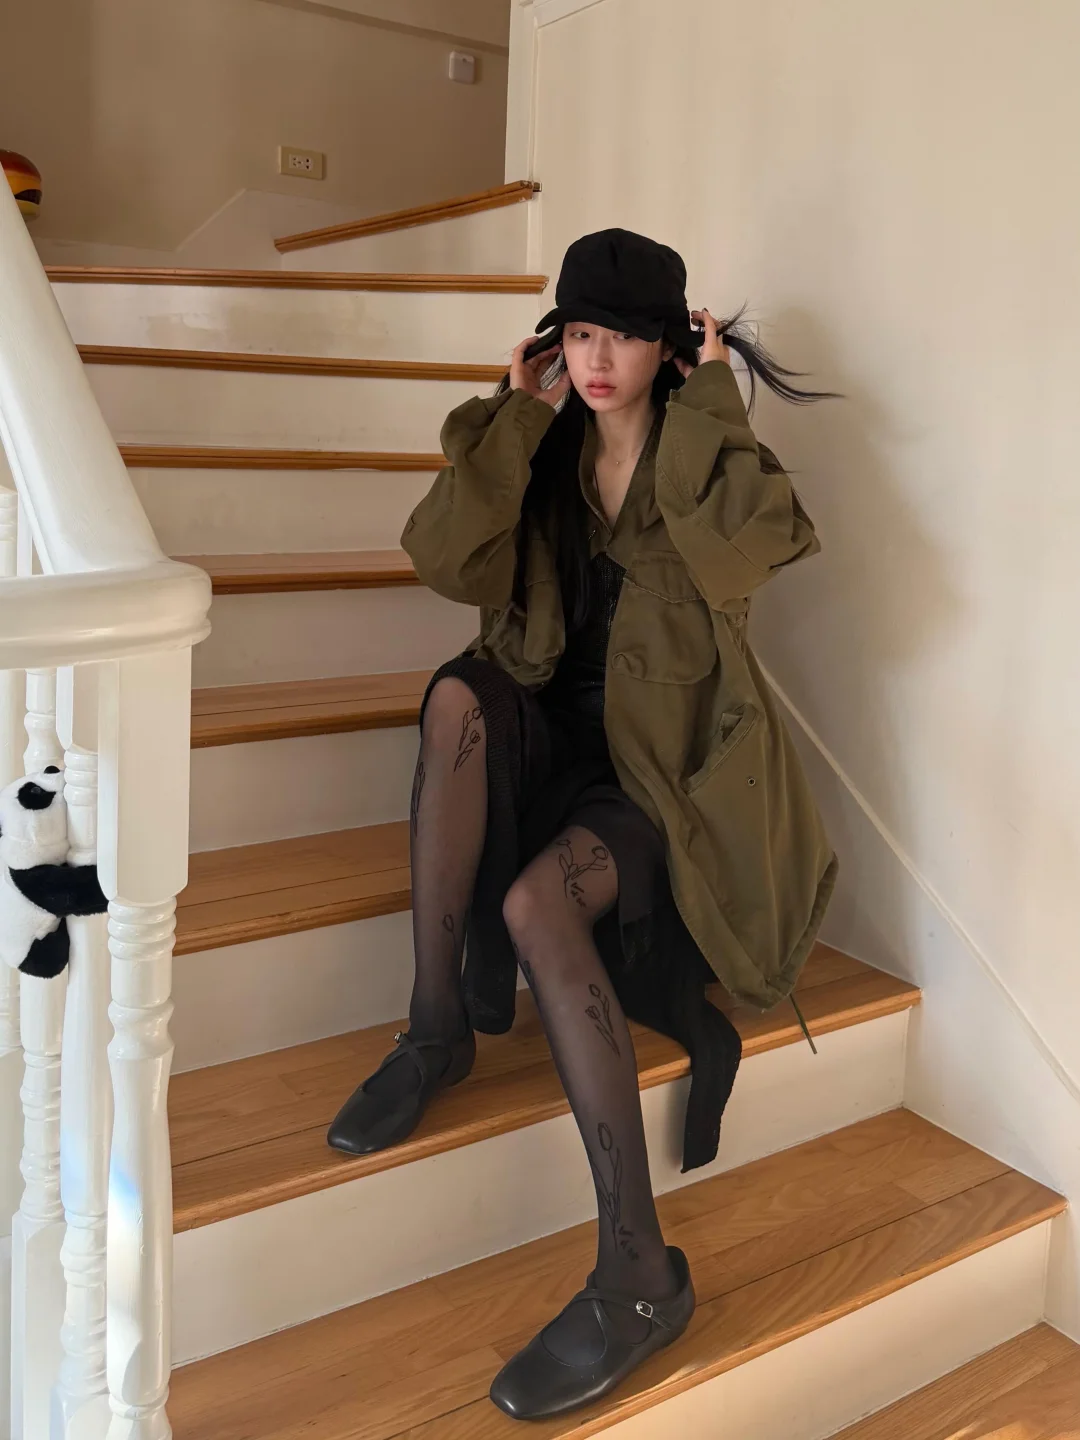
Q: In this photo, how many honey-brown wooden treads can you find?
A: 10